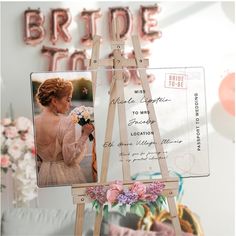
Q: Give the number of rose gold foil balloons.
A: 9